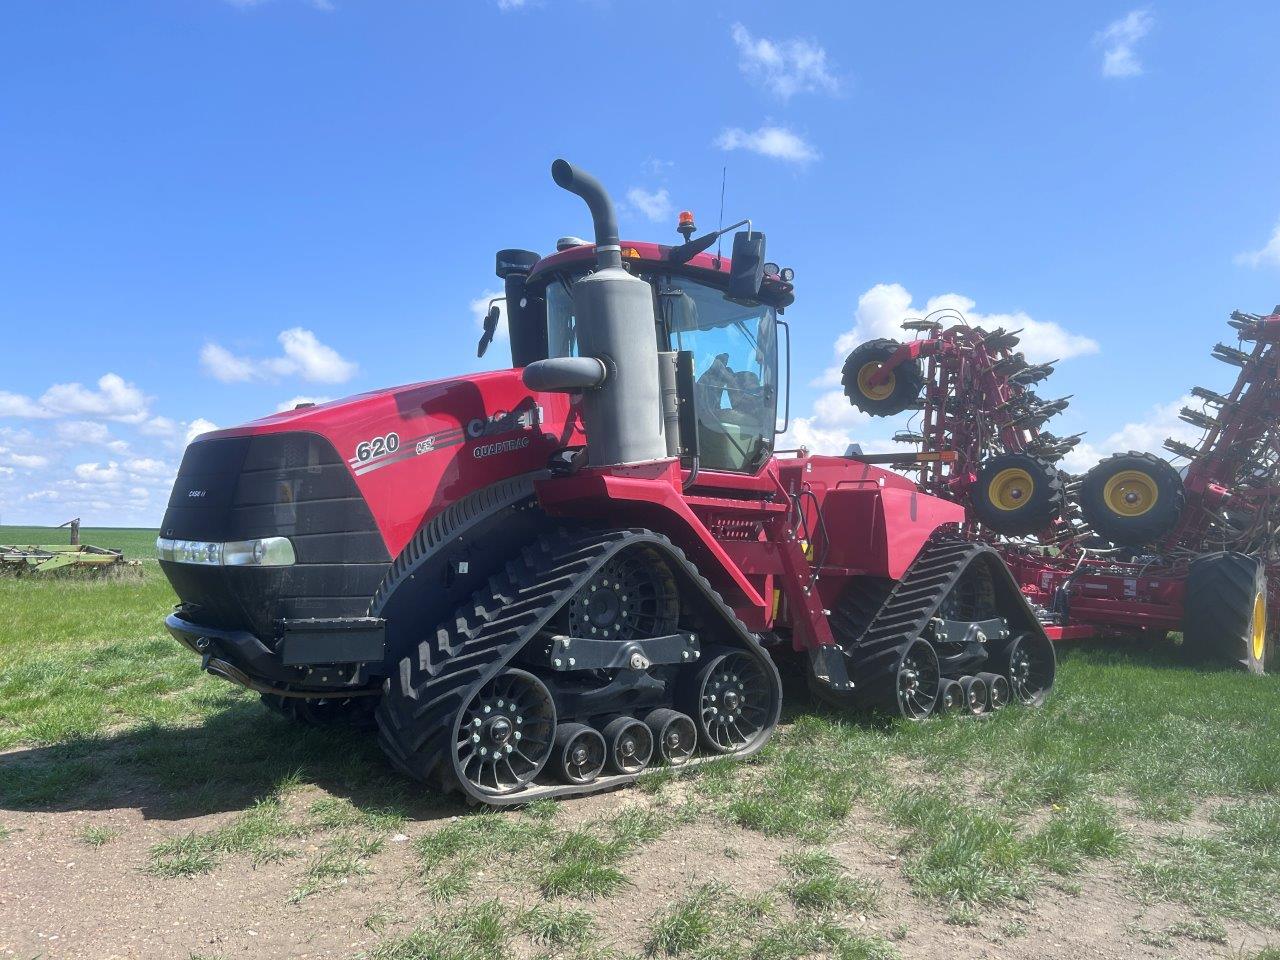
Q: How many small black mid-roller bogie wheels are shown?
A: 6